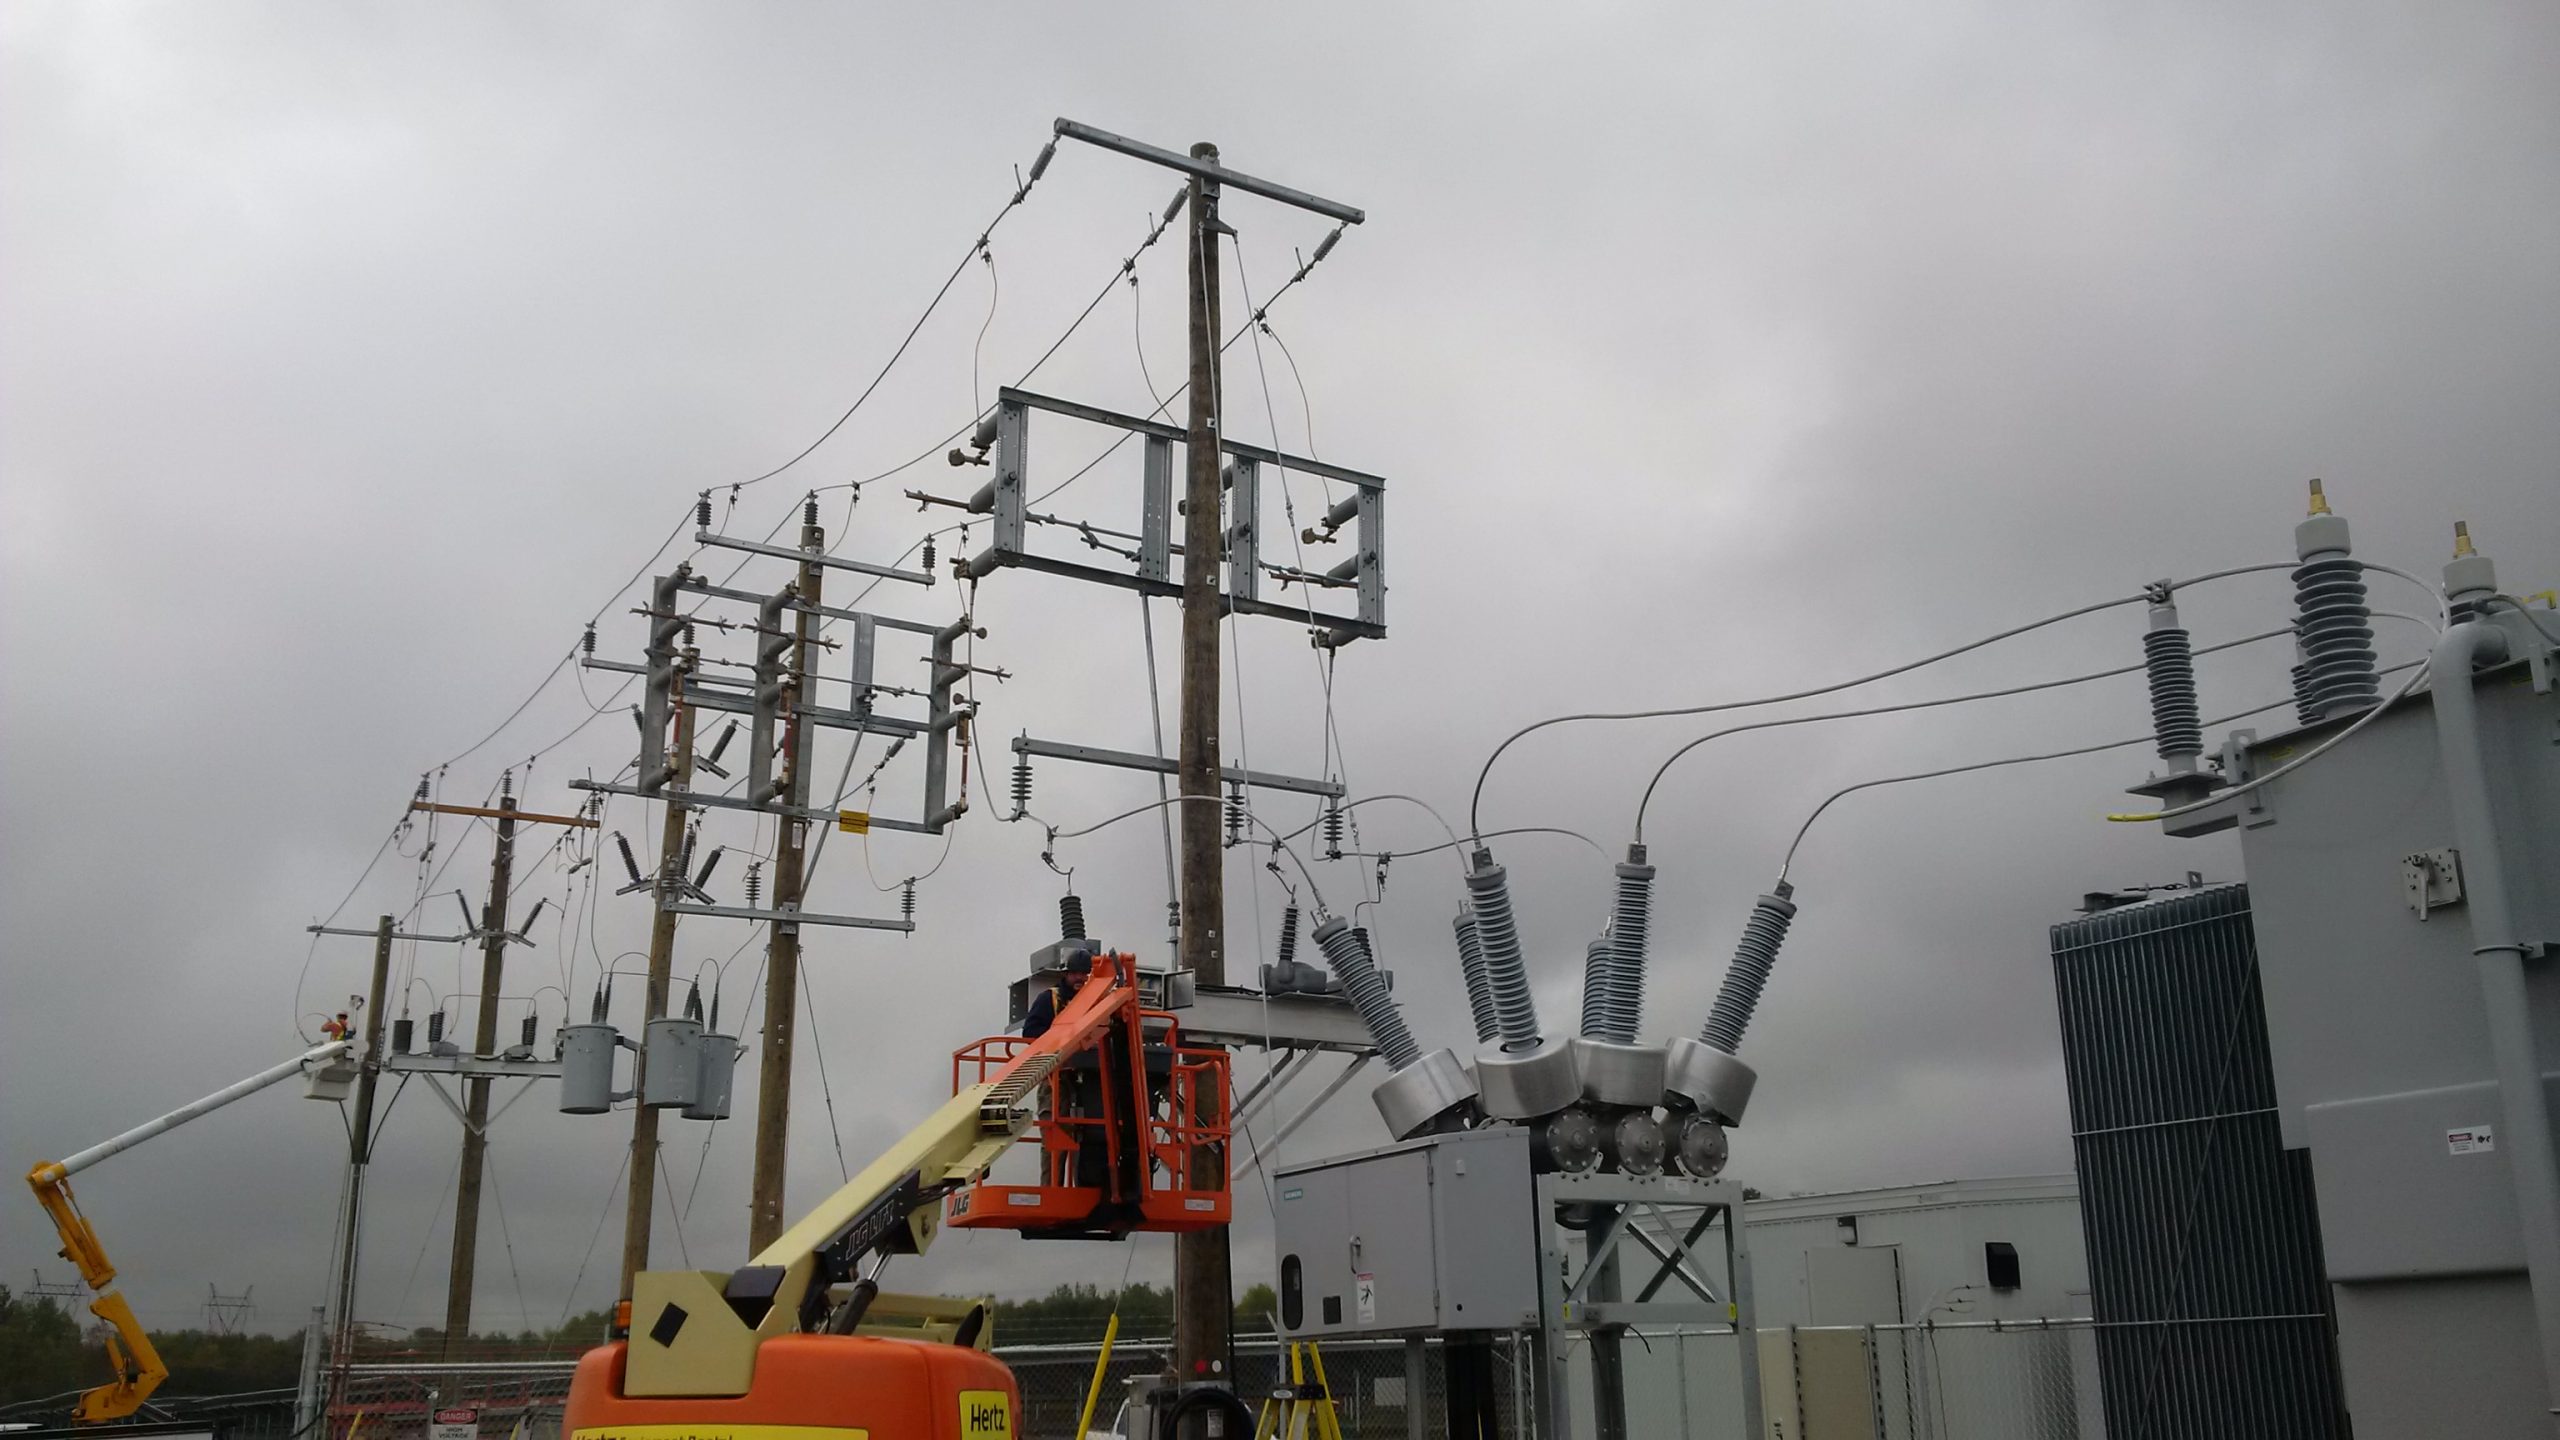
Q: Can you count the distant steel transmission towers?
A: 2